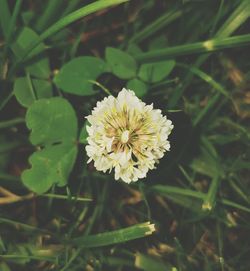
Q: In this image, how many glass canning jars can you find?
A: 0